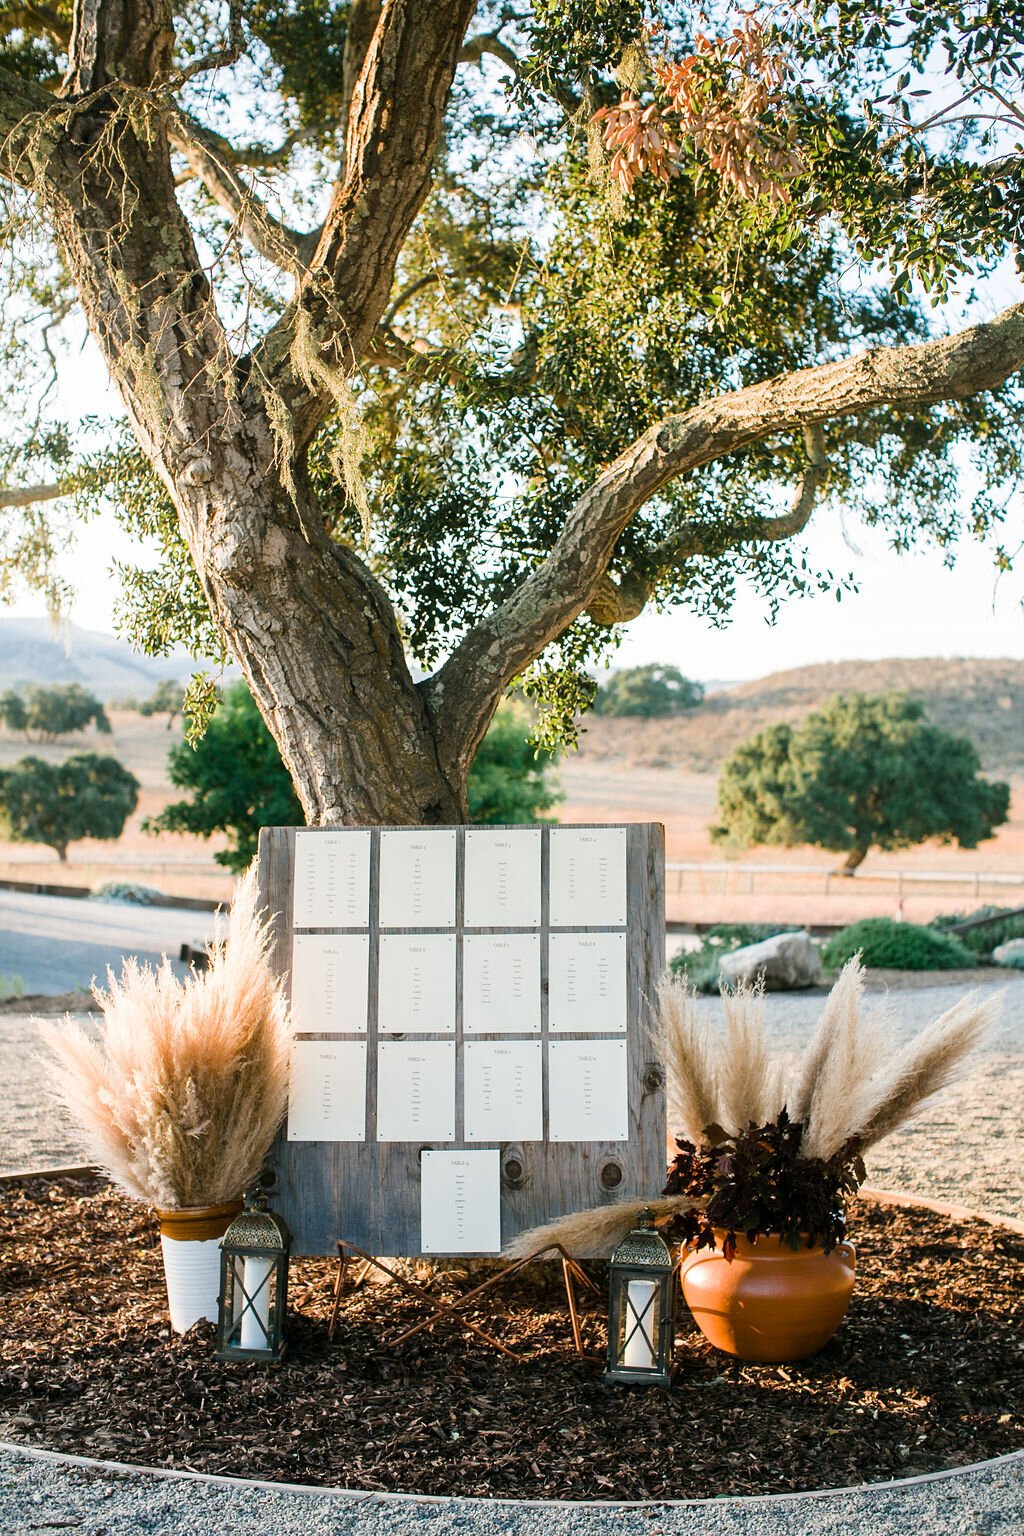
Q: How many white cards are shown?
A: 13